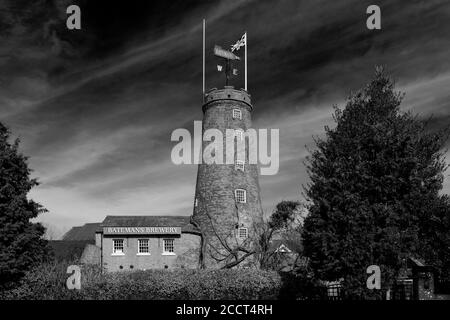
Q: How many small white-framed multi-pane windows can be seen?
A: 8